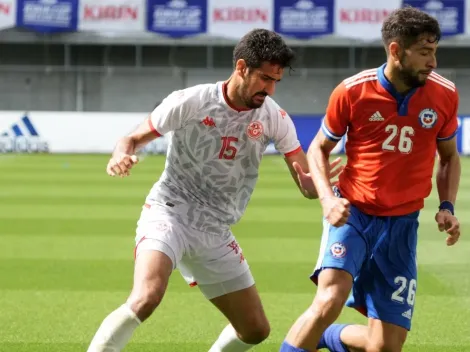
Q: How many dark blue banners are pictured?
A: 4